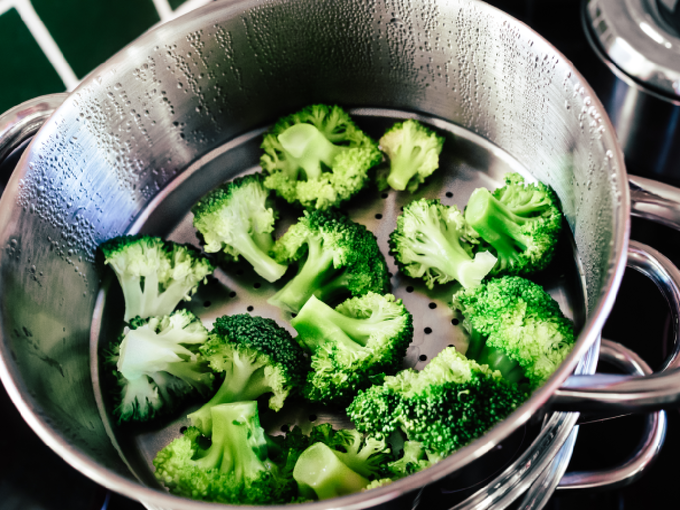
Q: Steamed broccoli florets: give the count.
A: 14